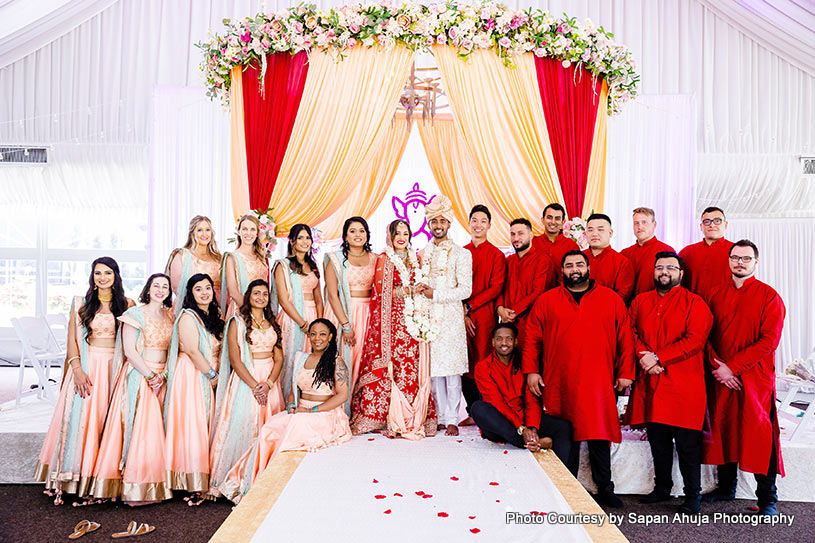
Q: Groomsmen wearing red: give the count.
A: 10